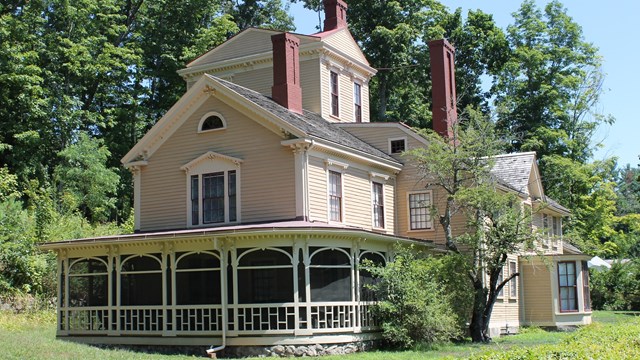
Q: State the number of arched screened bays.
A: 6